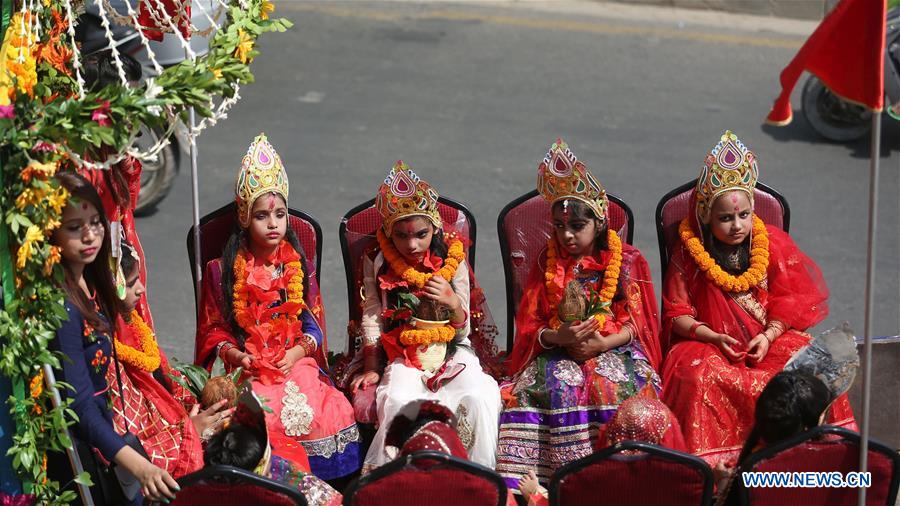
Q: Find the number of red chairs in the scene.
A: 8